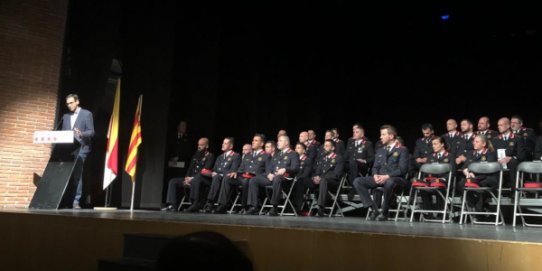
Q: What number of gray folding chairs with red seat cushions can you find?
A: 3